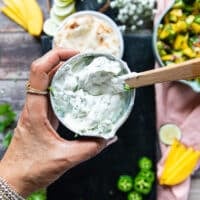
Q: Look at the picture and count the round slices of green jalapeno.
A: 5